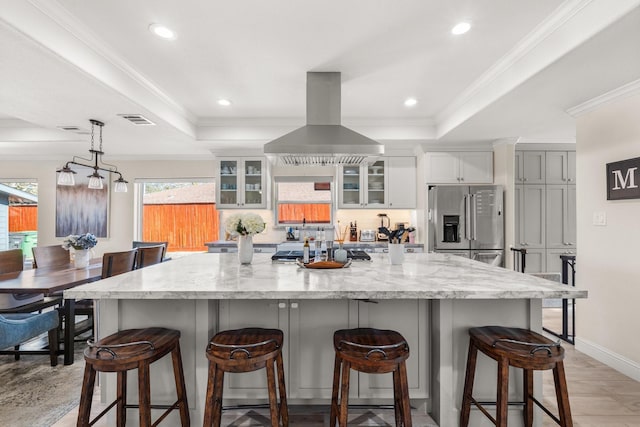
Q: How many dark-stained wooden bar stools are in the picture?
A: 4